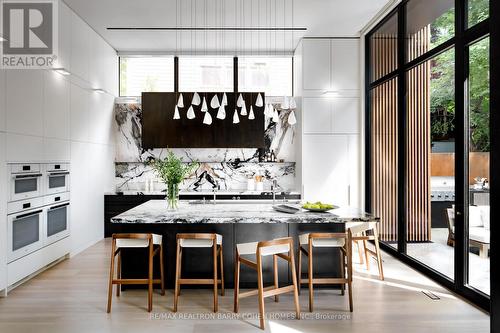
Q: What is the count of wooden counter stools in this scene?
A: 5